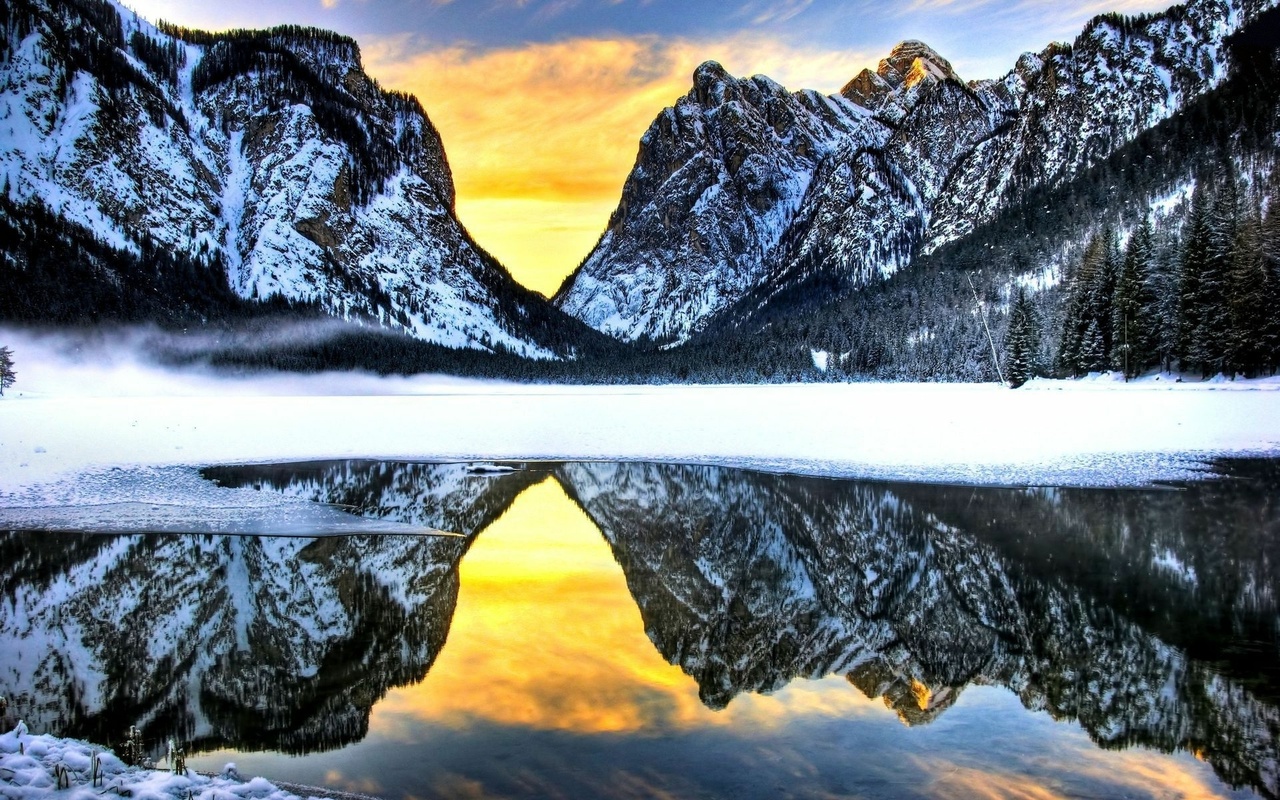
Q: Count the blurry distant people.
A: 0